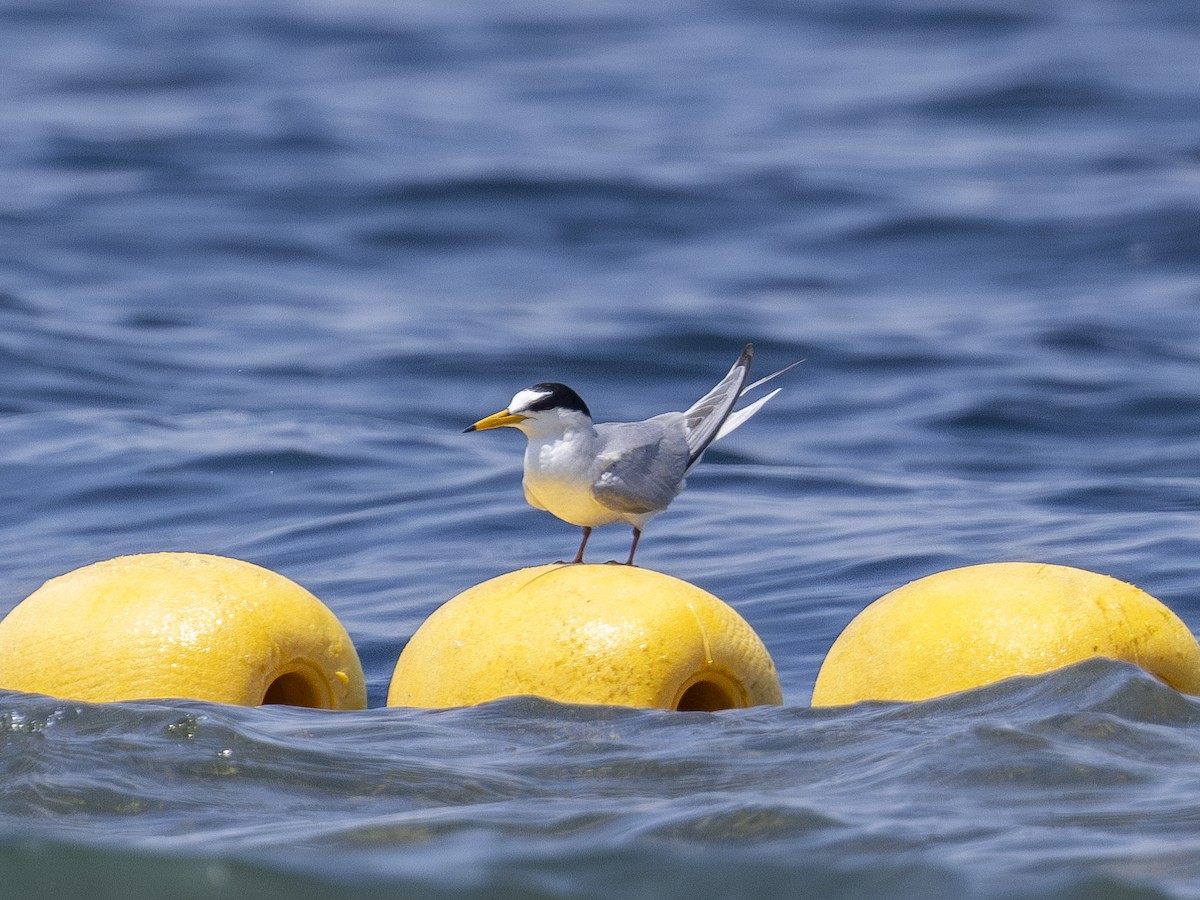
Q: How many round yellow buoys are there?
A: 3